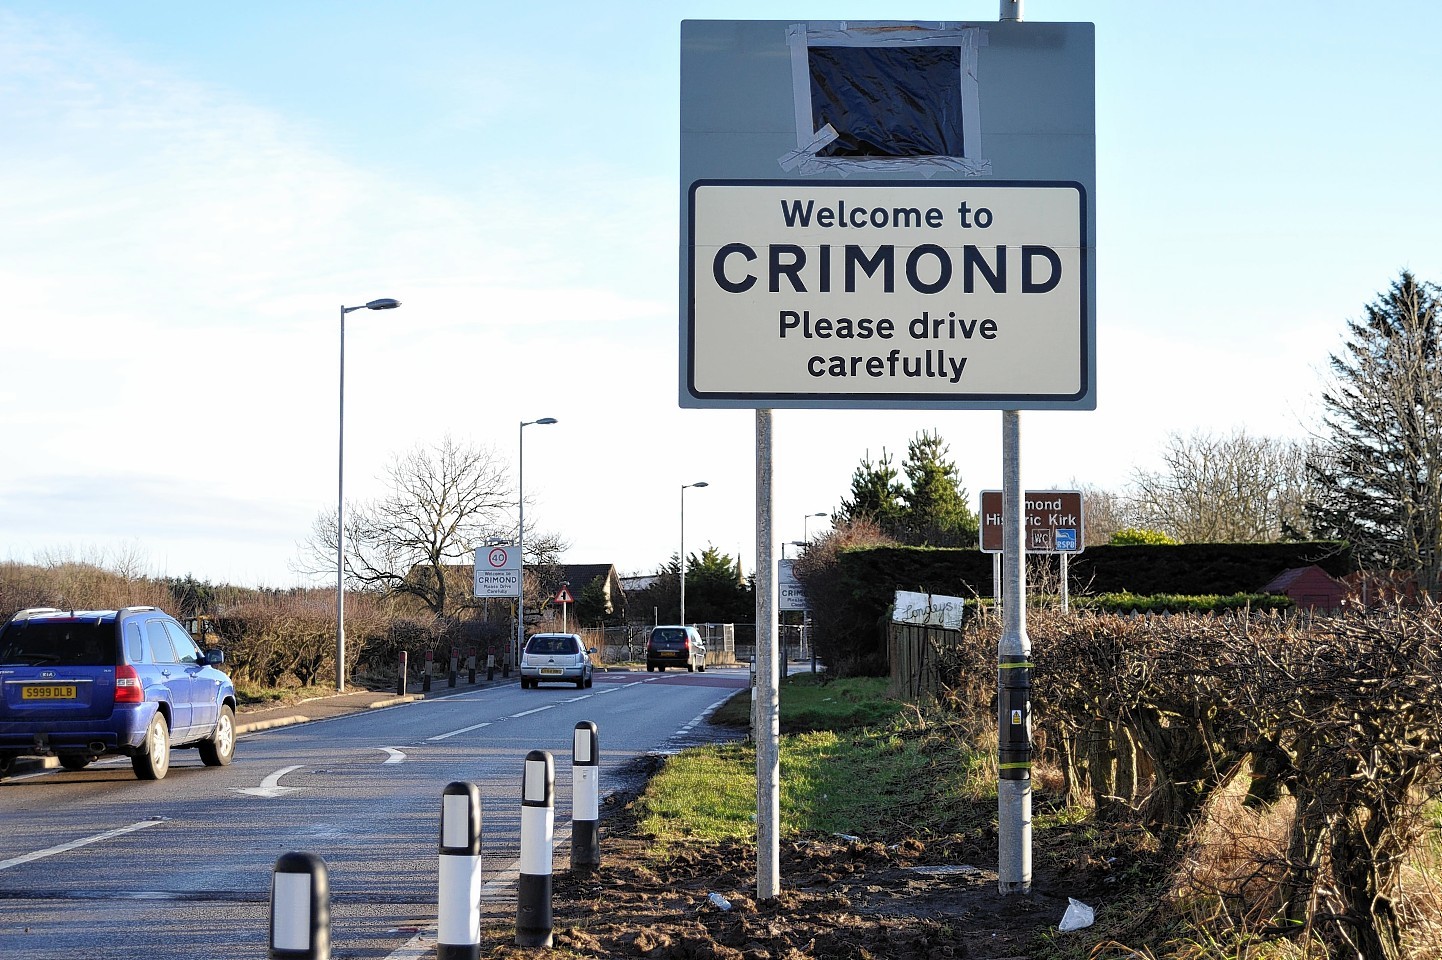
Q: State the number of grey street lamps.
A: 4